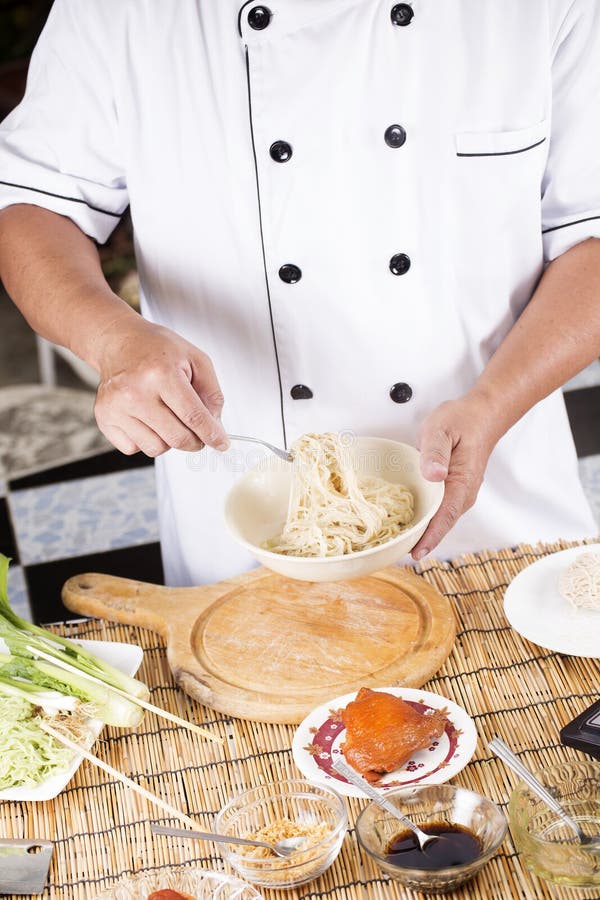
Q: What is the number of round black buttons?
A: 8